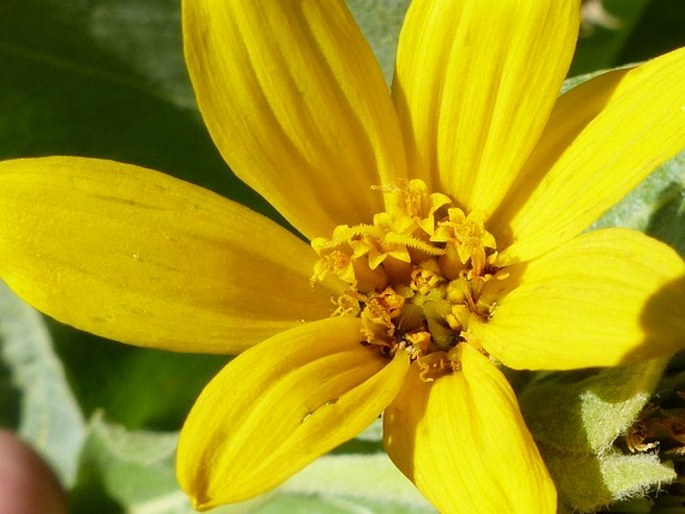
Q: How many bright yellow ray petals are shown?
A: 7